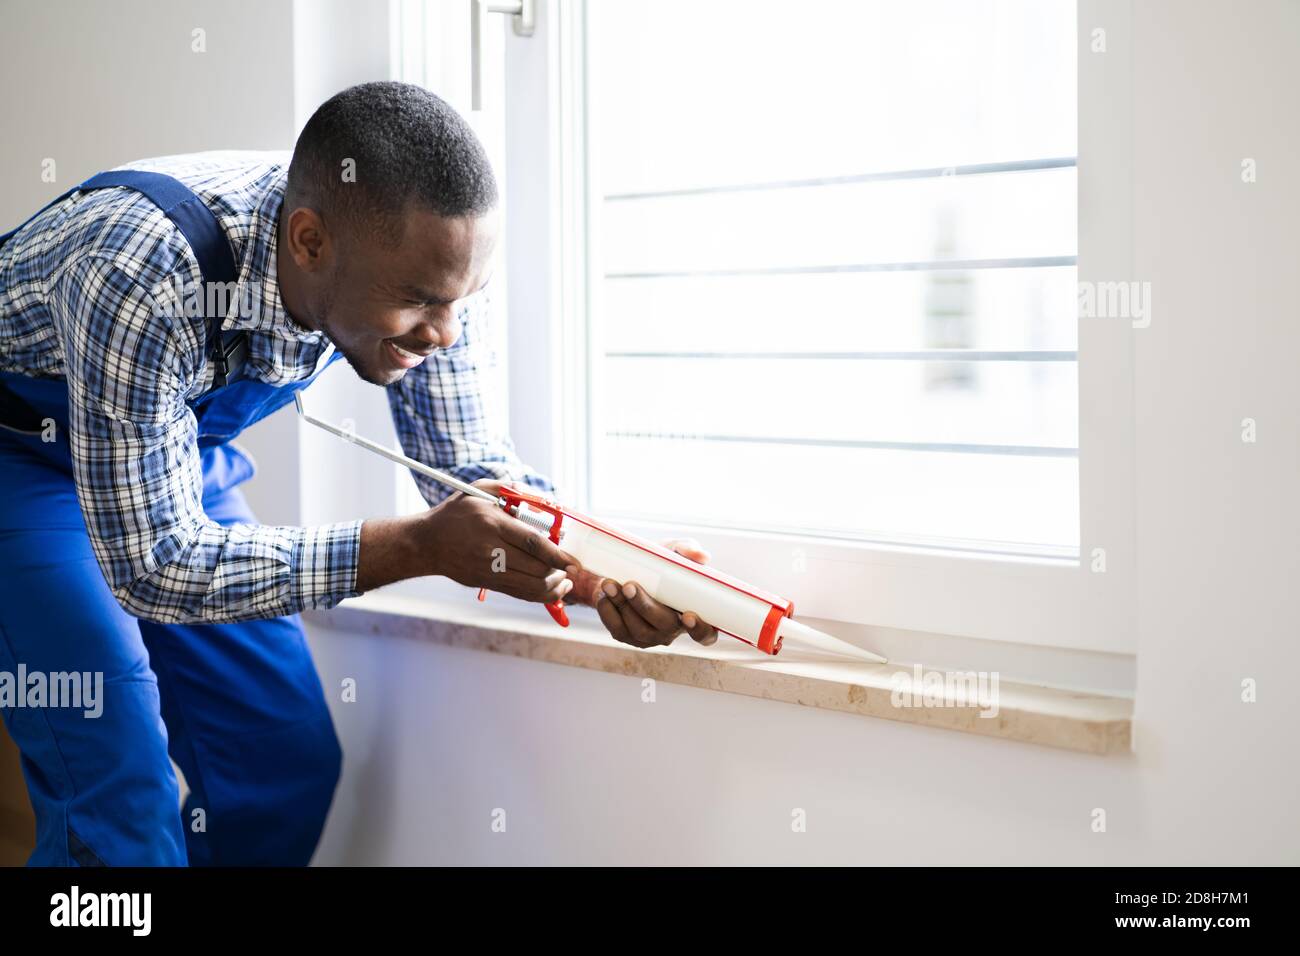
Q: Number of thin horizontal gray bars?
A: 4